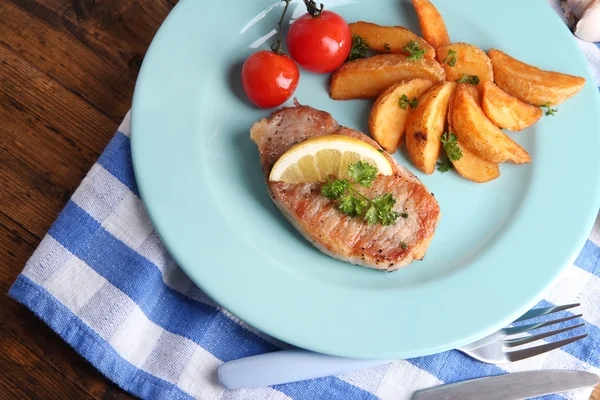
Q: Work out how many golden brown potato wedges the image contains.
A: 10